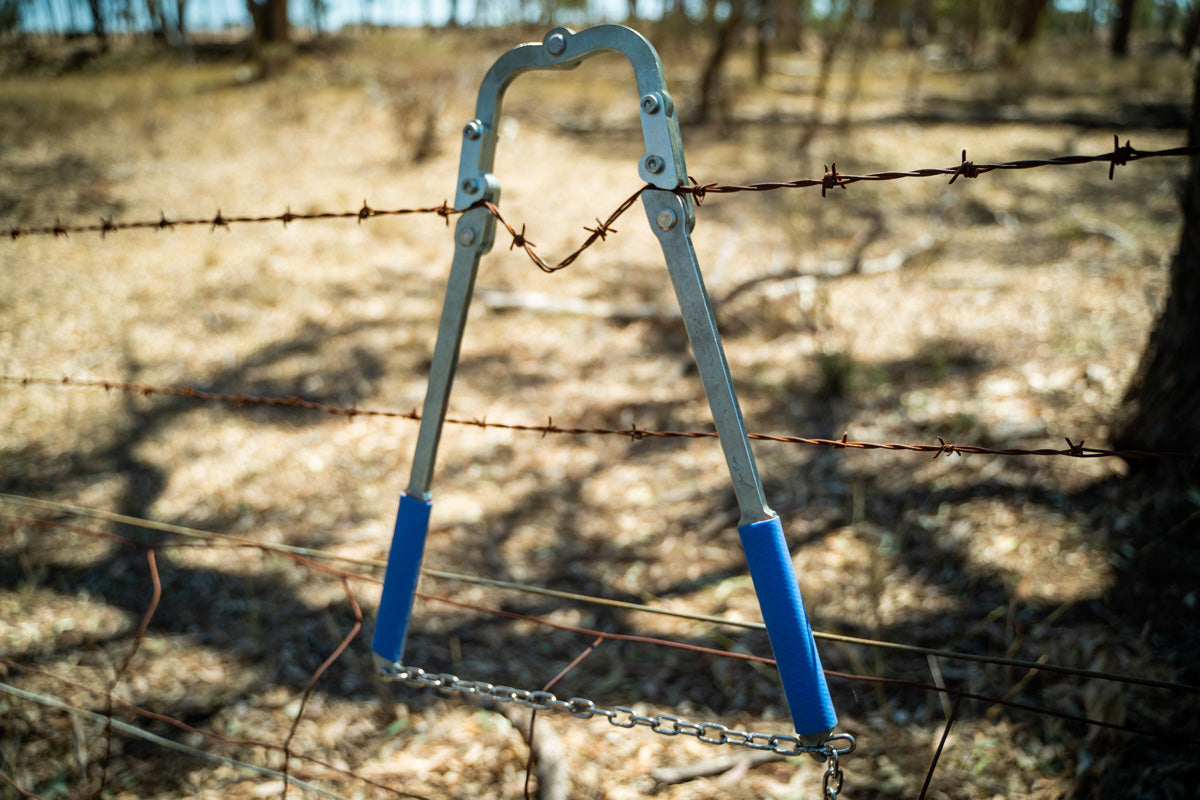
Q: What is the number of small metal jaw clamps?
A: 2